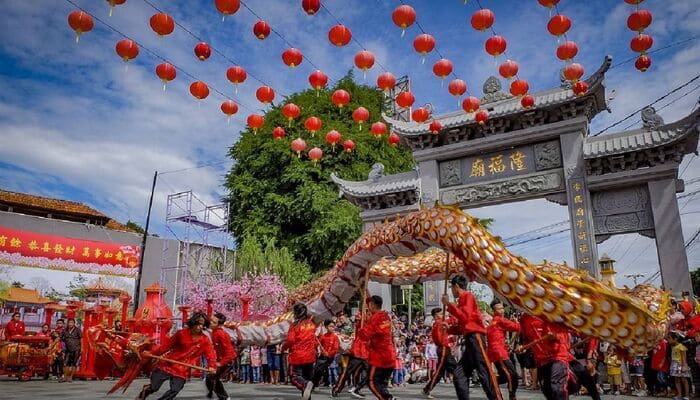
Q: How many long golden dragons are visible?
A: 1